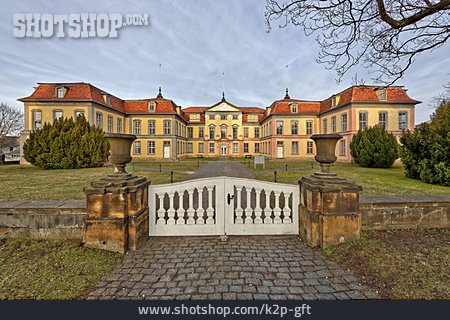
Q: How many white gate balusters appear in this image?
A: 12